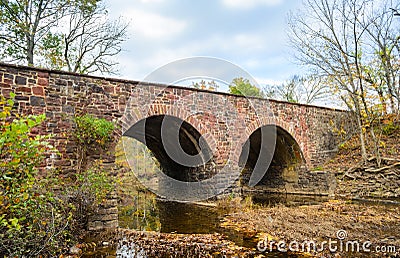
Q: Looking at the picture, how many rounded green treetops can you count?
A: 1